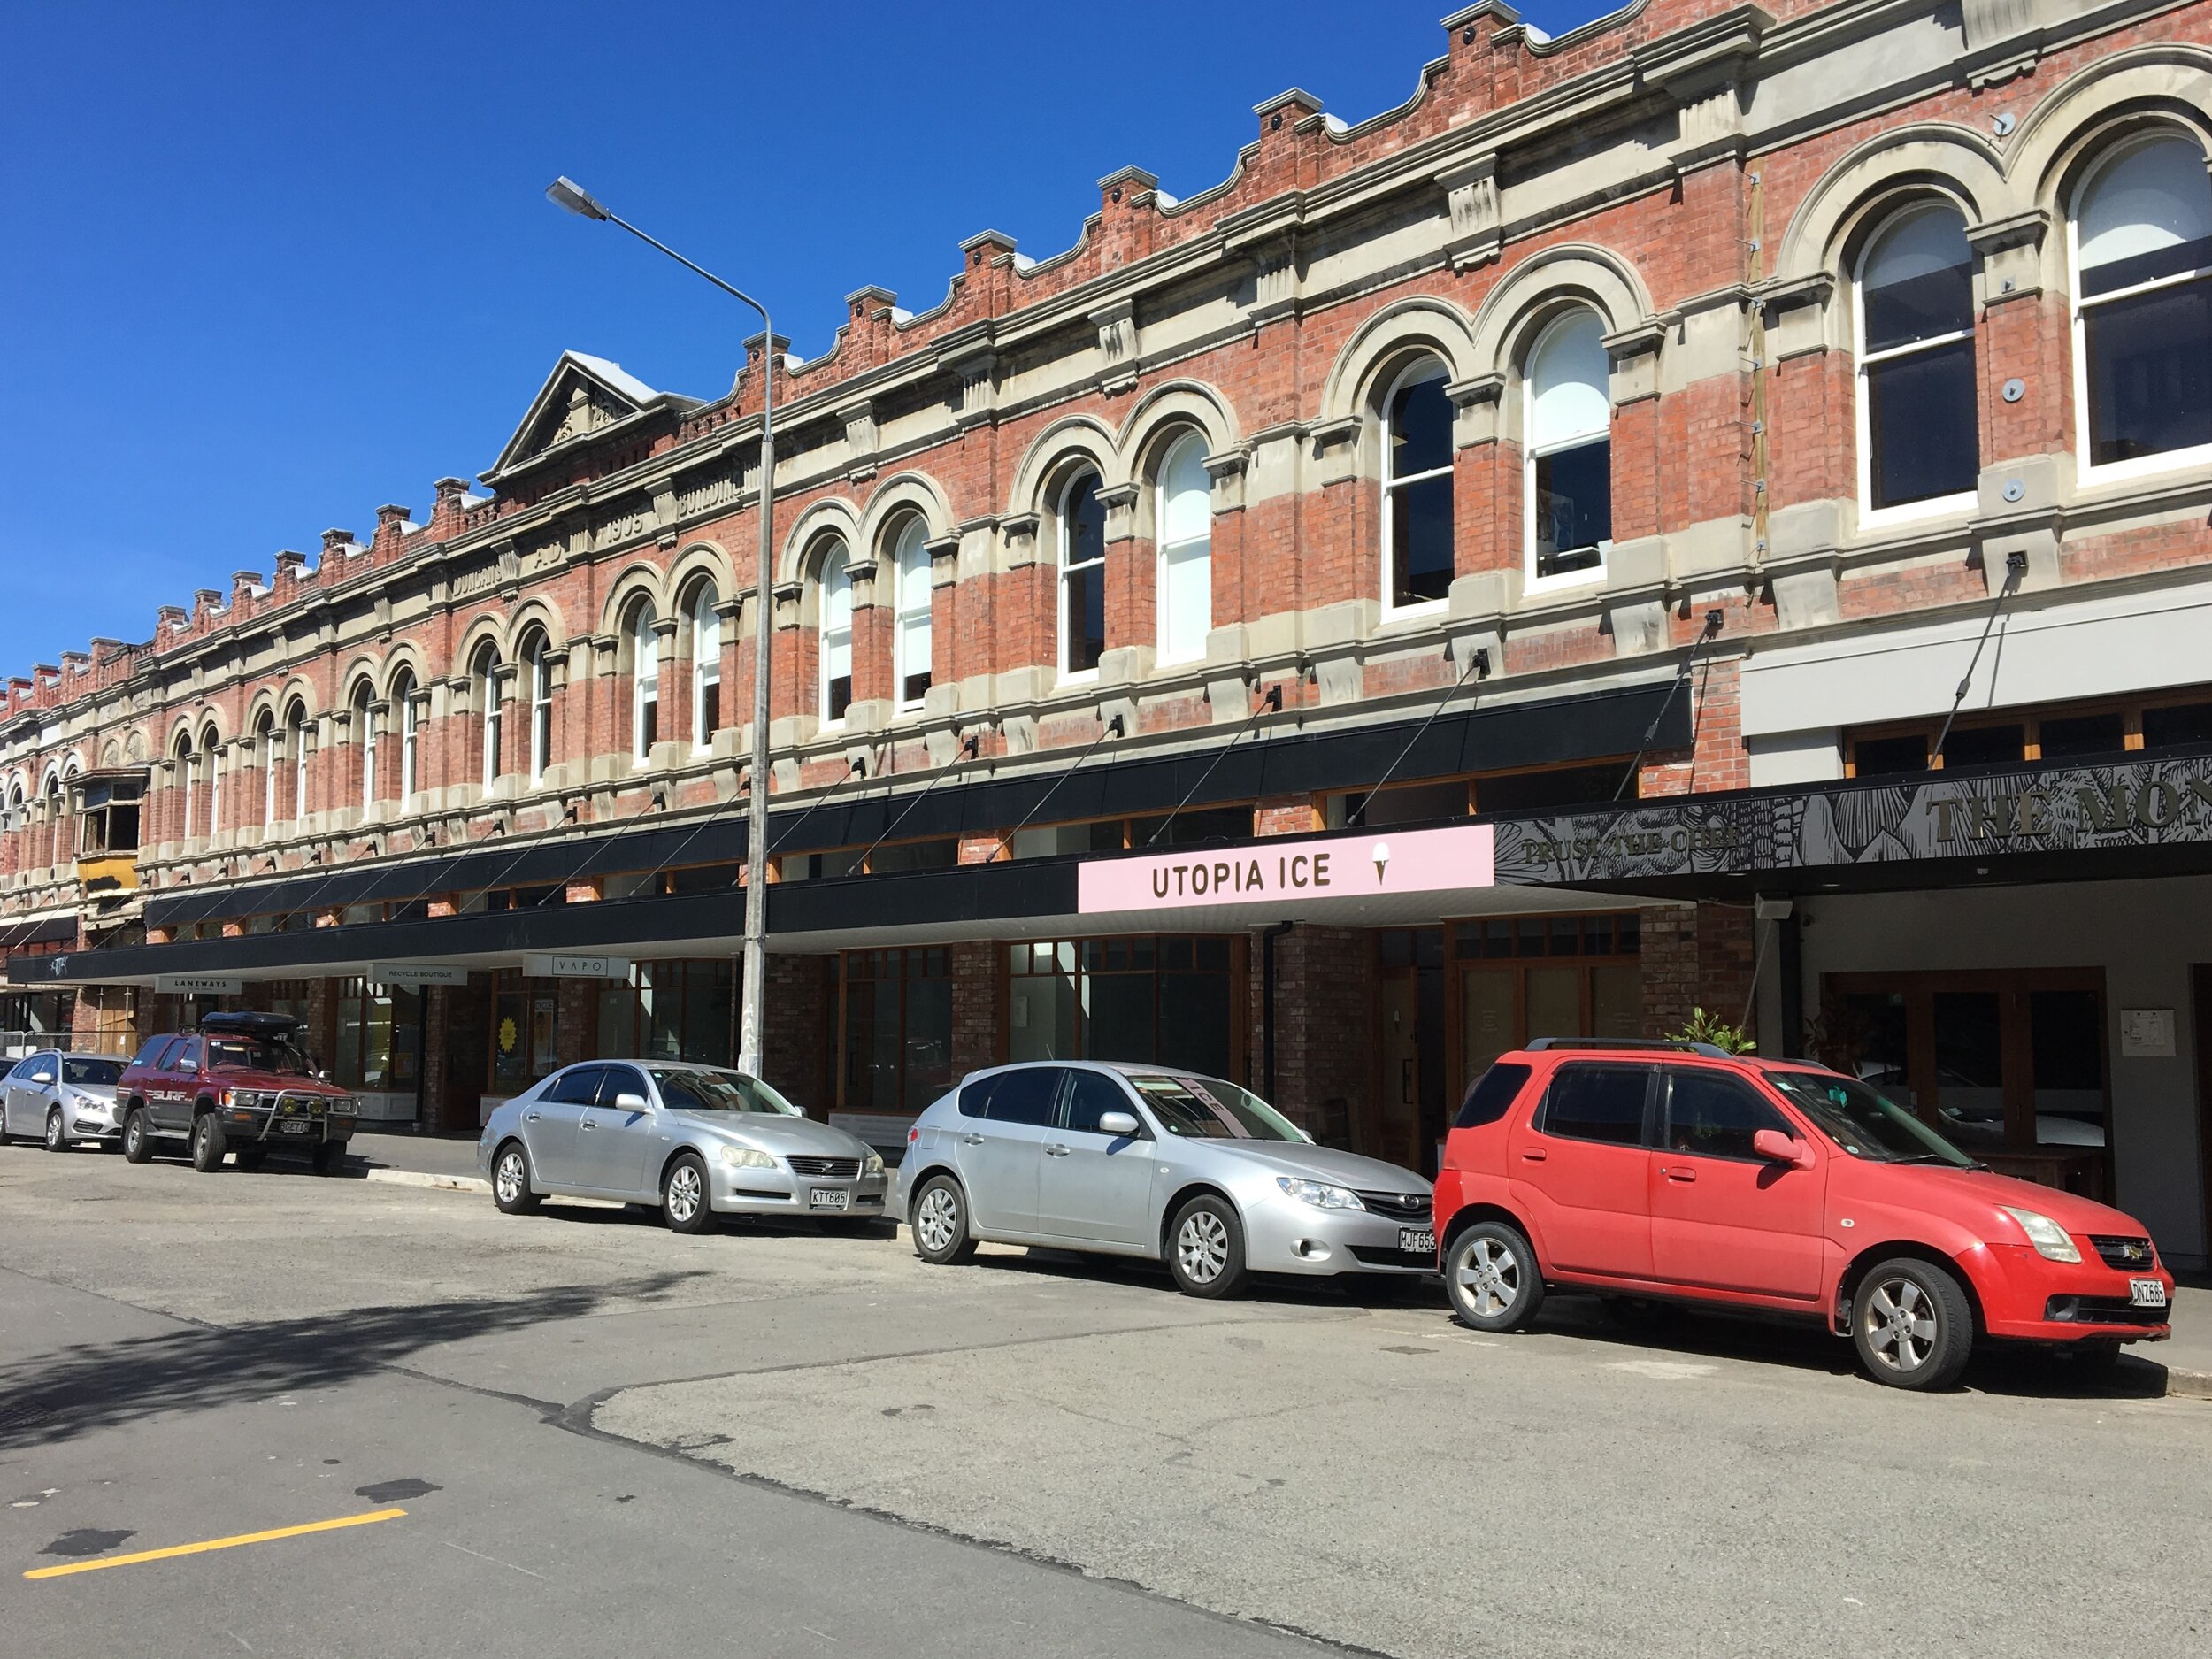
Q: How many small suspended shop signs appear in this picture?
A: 3